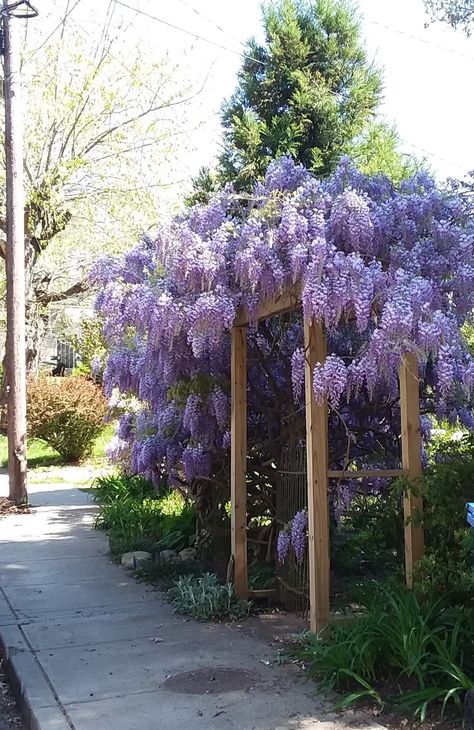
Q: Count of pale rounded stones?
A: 3